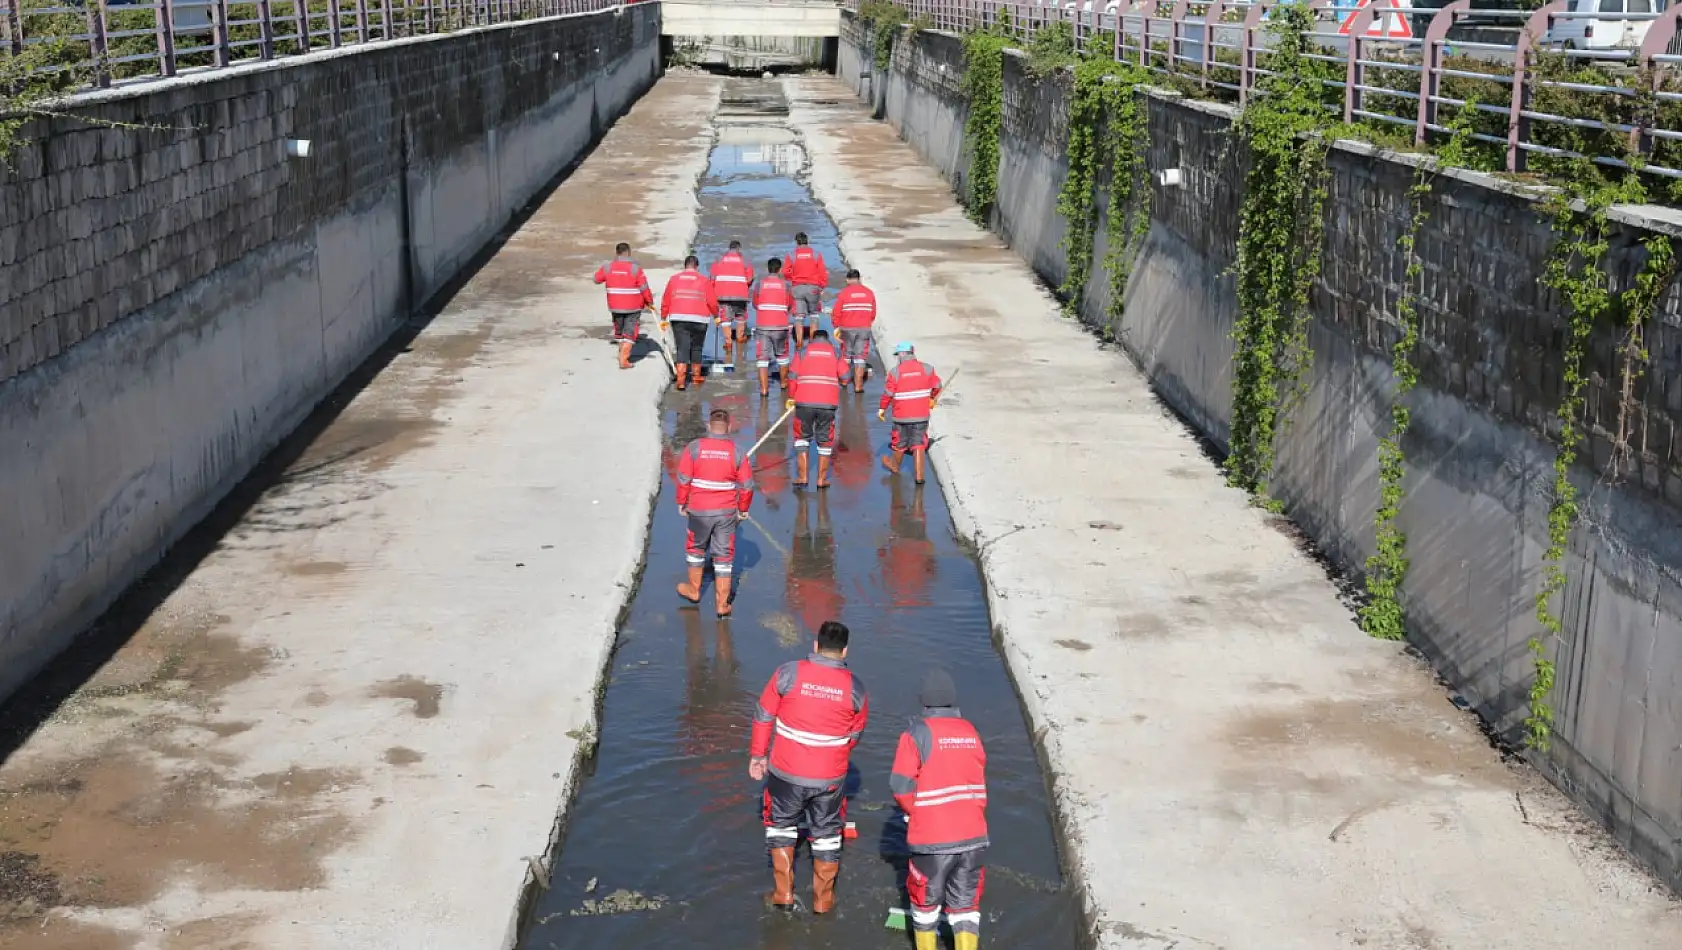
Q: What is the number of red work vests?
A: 11